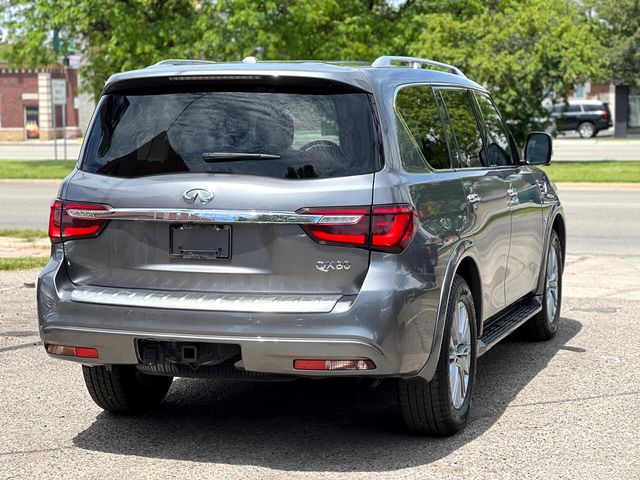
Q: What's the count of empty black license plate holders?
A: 1